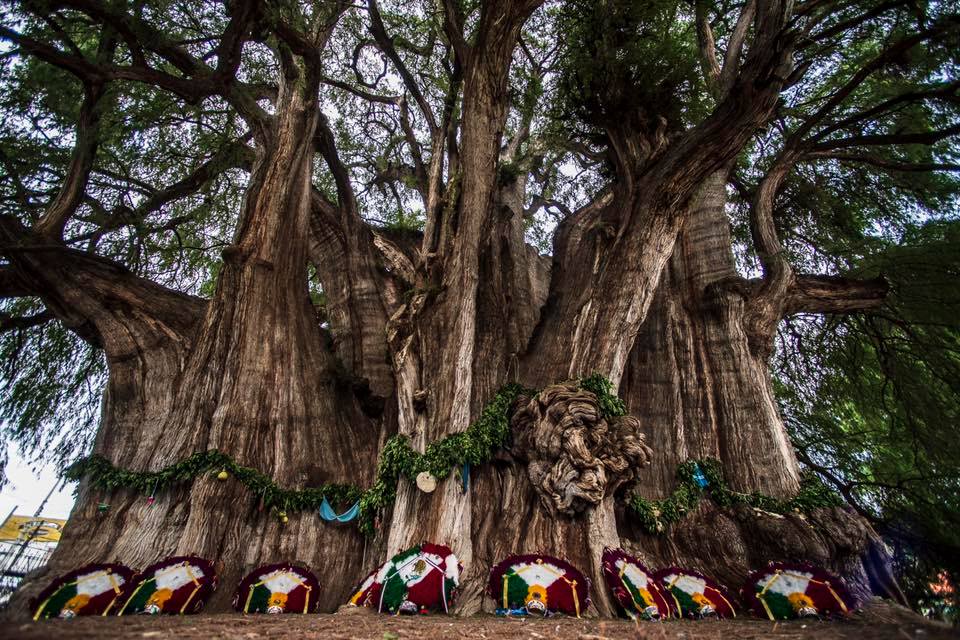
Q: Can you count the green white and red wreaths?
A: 8